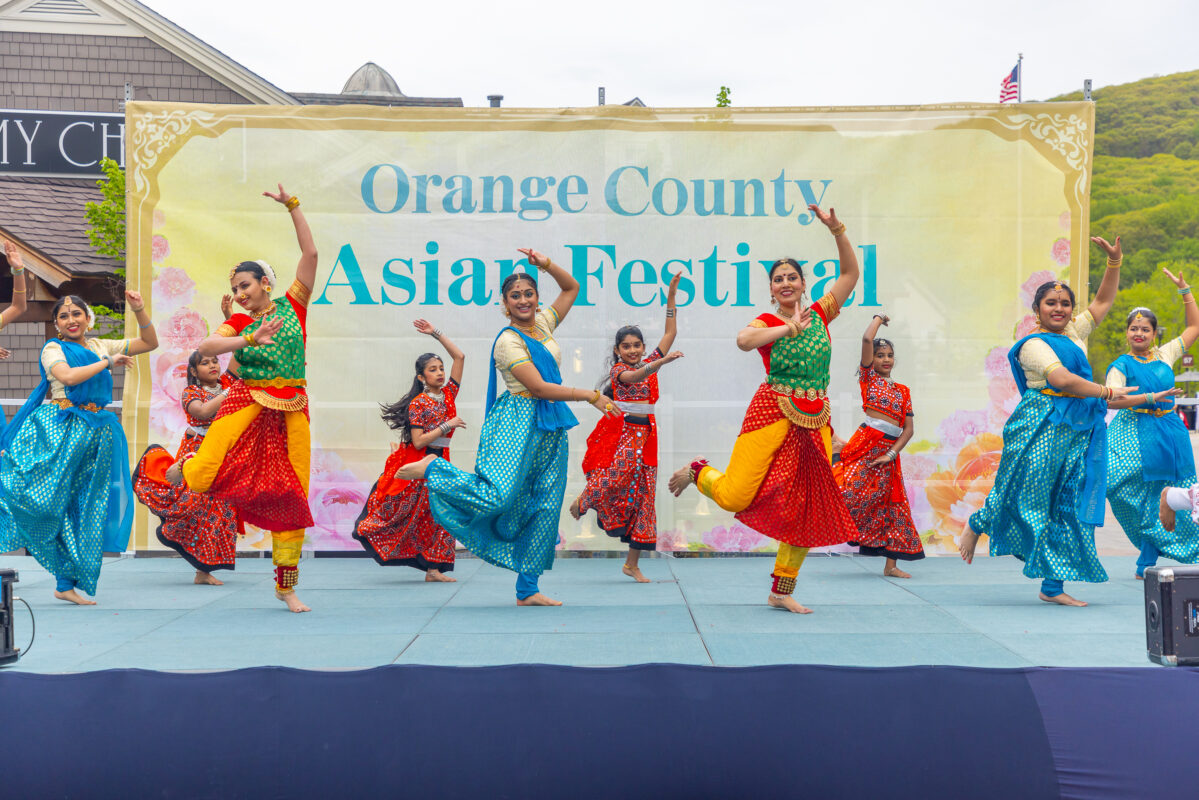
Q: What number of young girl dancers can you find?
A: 4